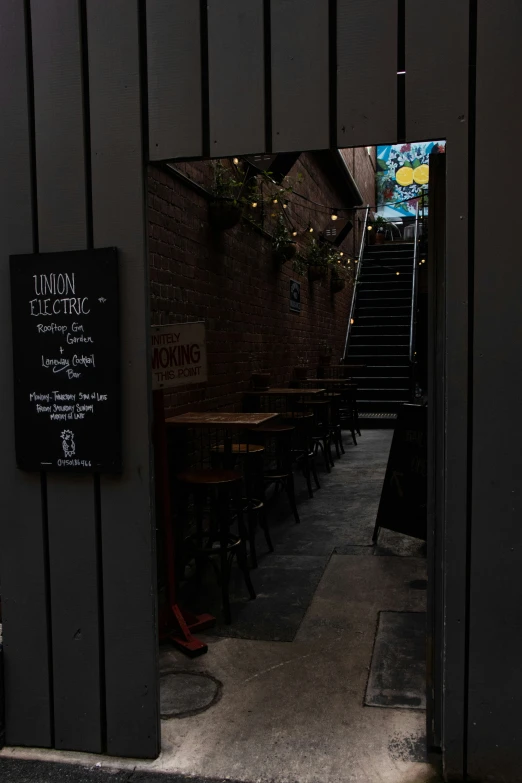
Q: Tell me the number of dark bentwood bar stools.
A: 8